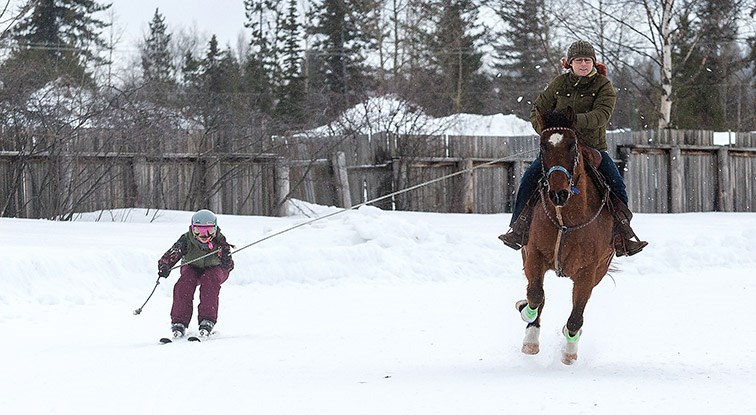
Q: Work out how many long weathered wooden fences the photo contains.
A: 1